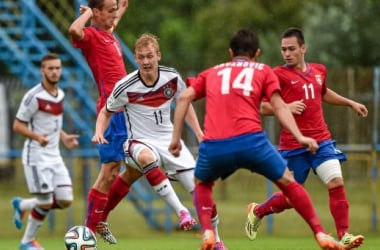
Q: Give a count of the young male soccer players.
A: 5